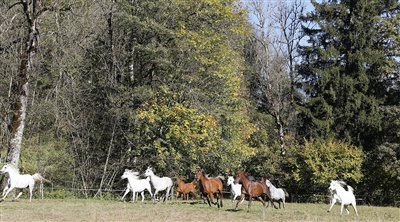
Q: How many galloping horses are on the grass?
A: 9